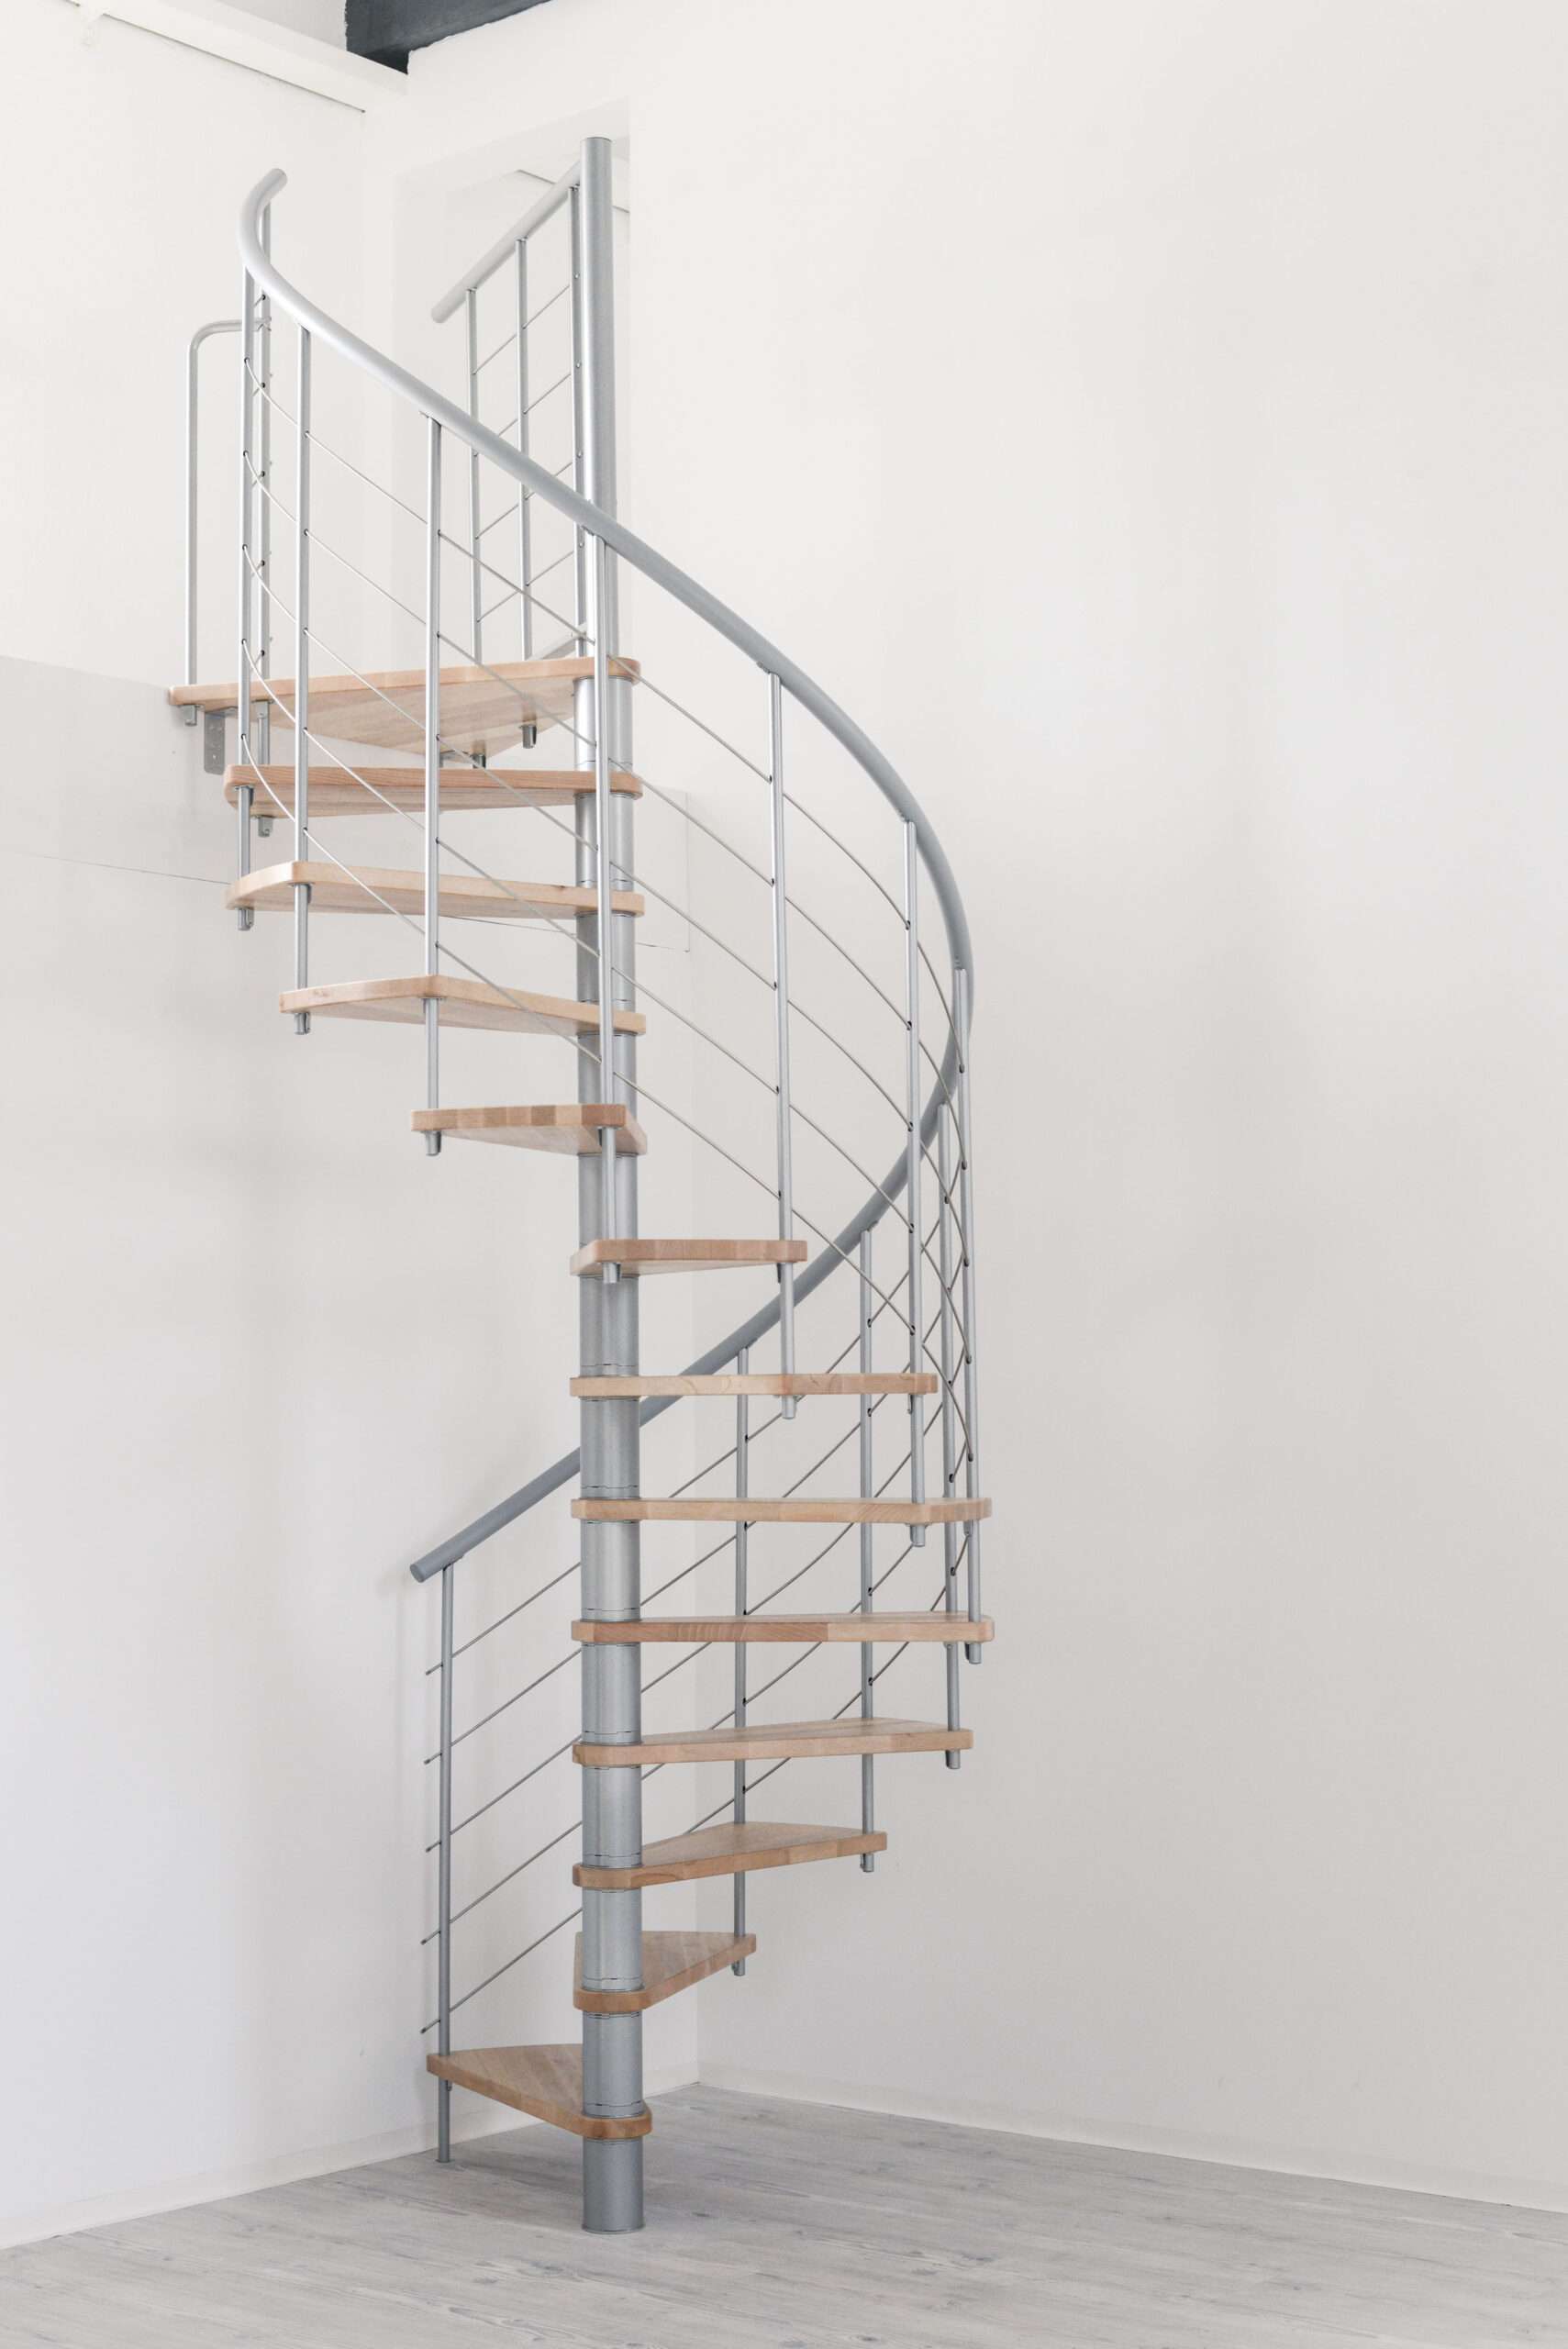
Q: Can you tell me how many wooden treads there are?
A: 13